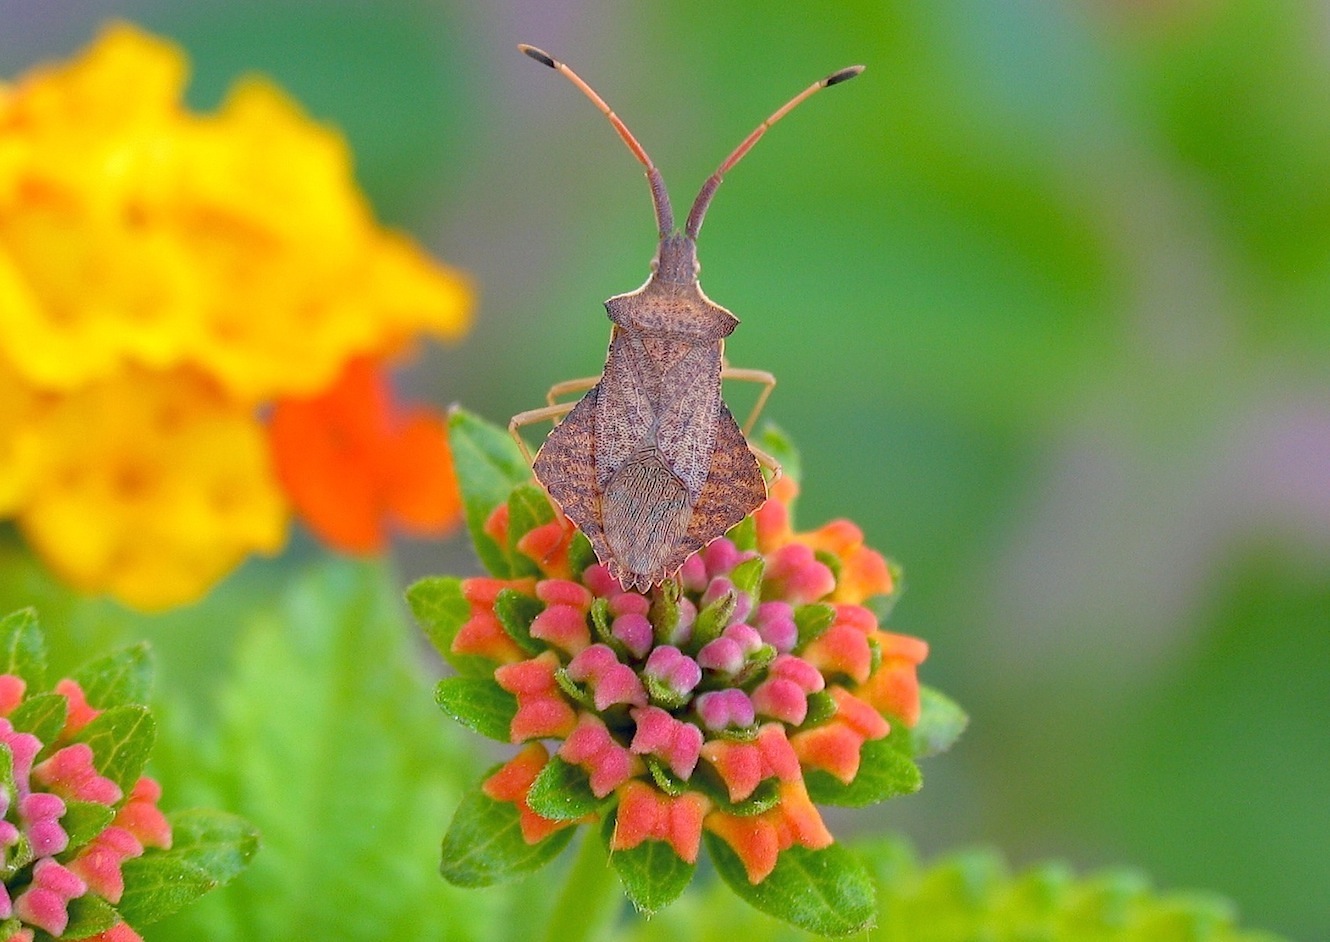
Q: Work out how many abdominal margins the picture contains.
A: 2